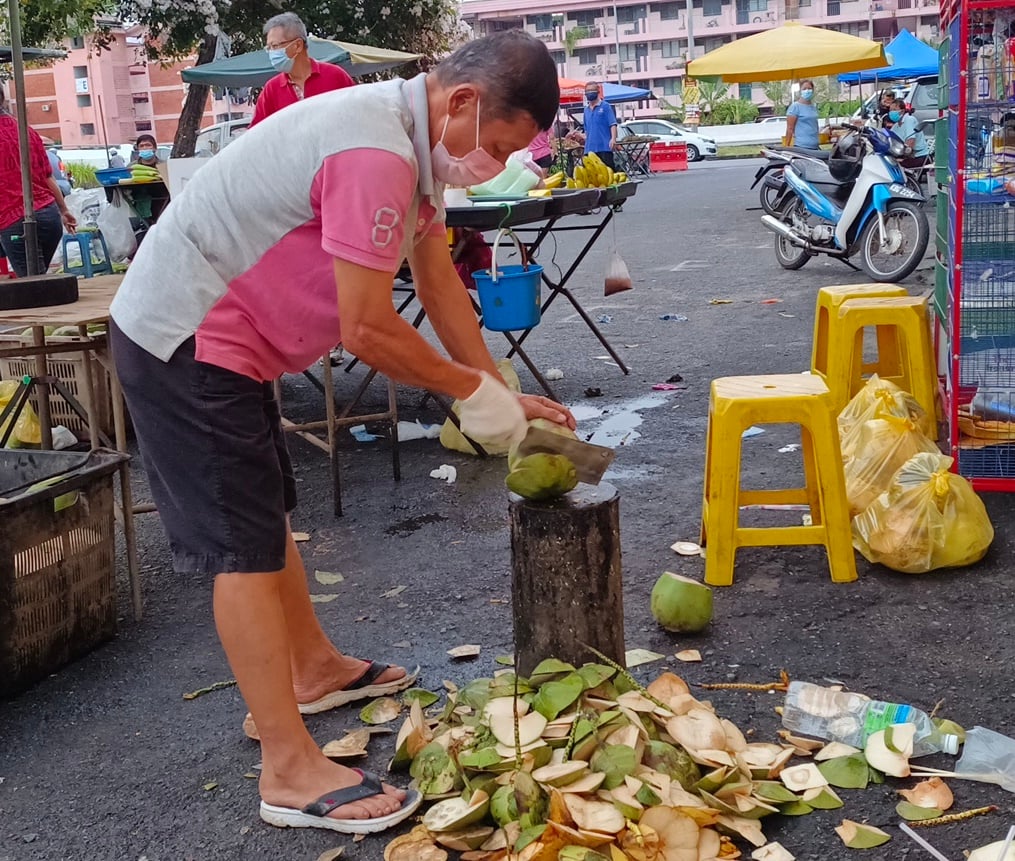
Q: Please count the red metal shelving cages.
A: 1